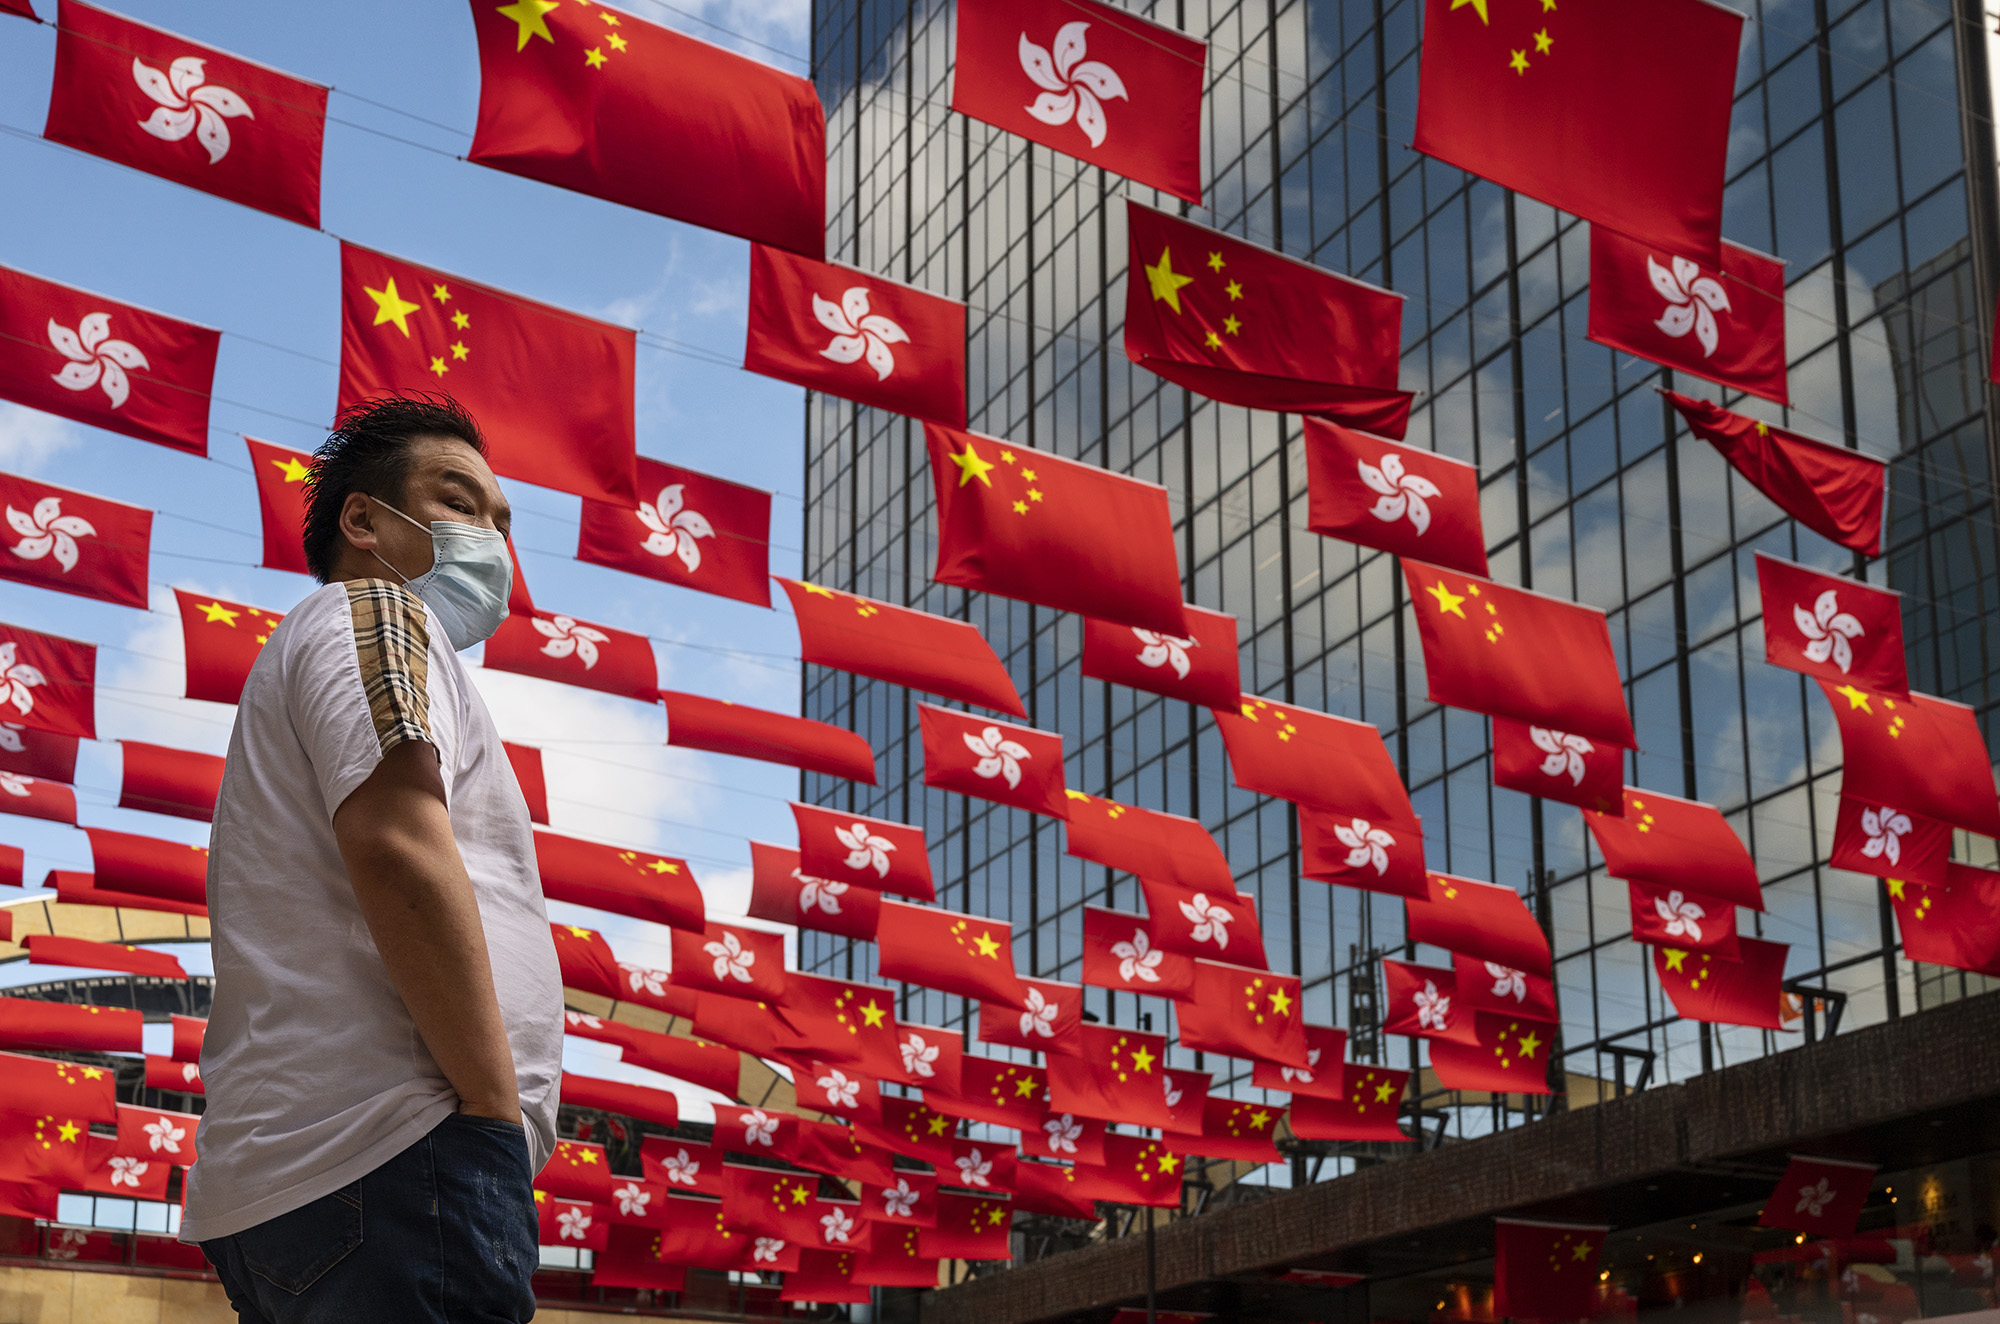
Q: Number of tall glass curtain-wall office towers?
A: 1